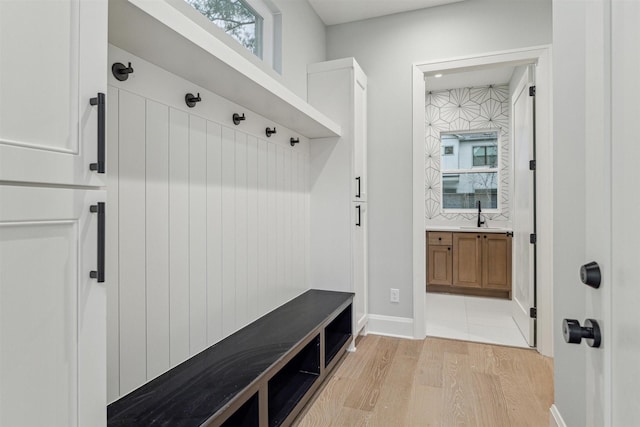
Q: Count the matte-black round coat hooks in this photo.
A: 5